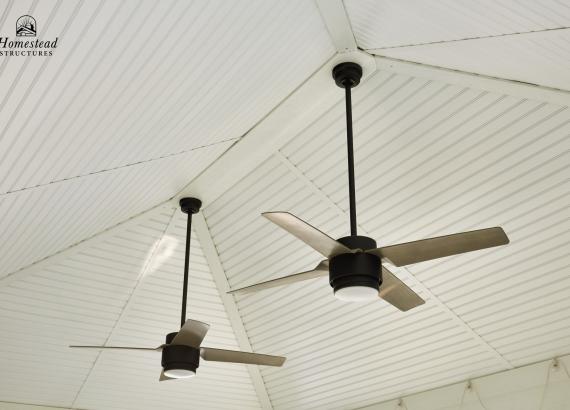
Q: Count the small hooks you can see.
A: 3